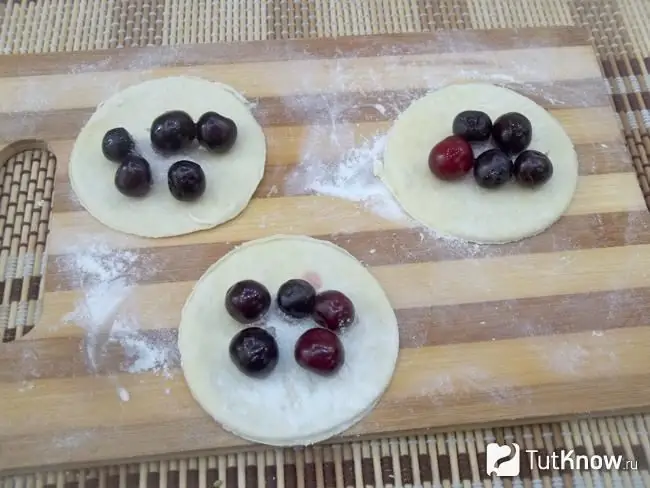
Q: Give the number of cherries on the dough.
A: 15